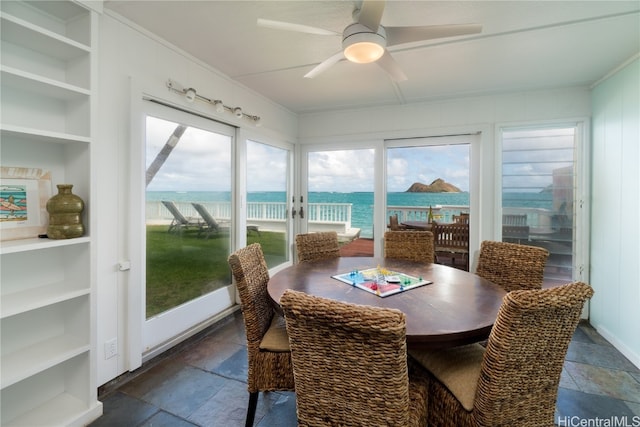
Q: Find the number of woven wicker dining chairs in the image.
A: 6